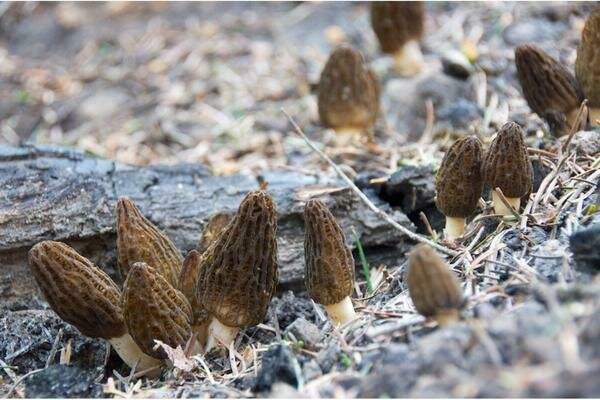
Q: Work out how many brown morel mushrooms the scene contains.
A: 14